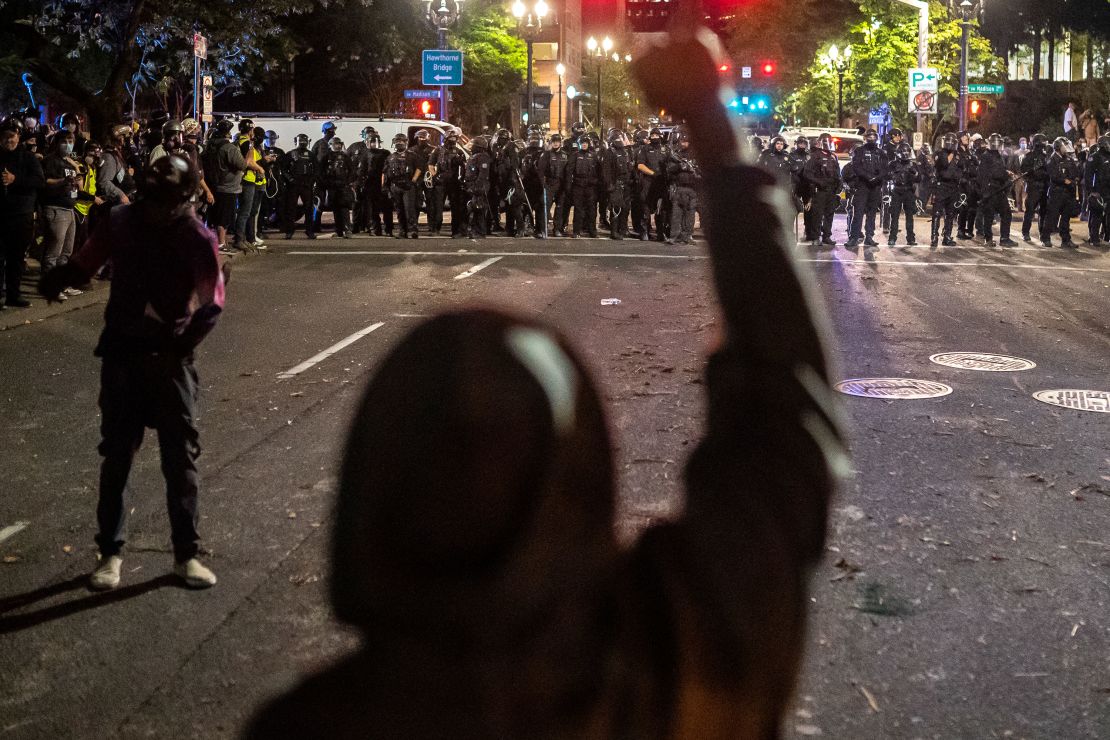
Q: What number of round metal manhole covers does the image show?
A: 3